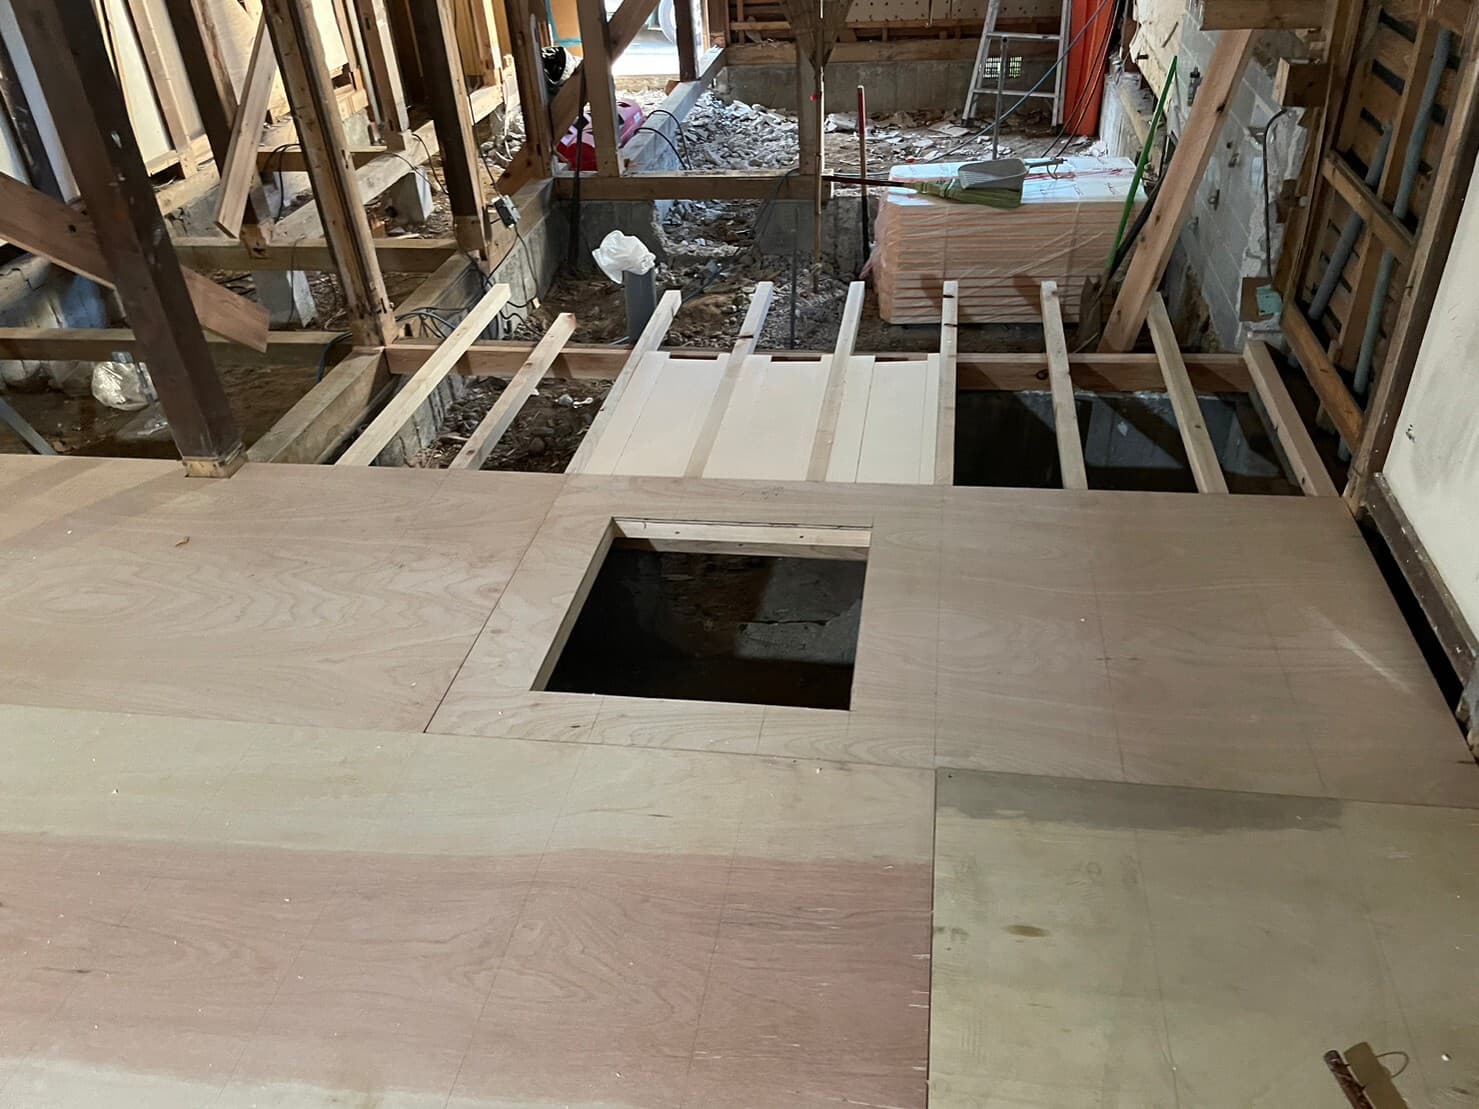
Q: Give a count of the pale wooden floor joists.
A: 9